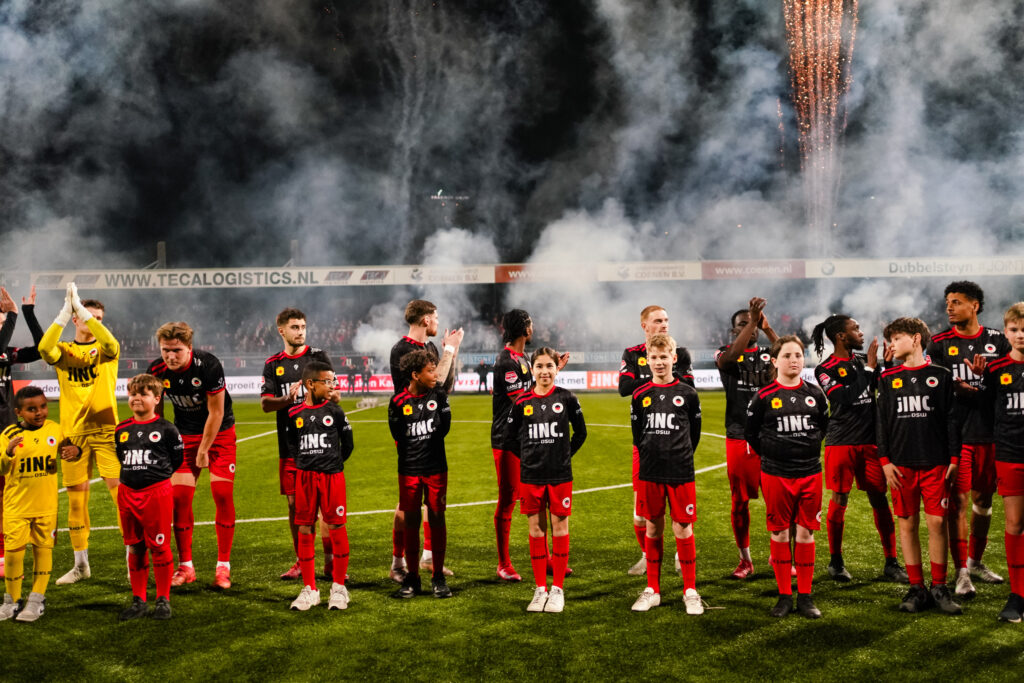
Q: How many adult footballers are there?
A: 10